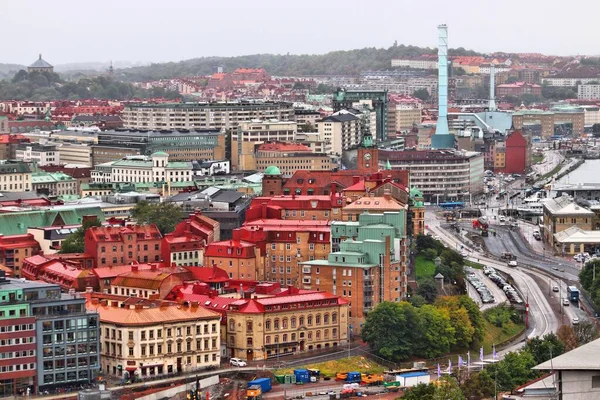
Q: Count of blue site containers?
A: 3